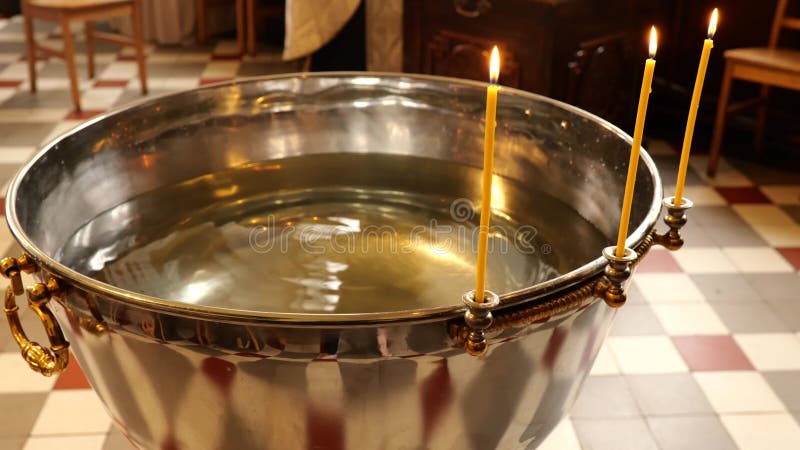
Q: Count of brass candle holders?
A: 3